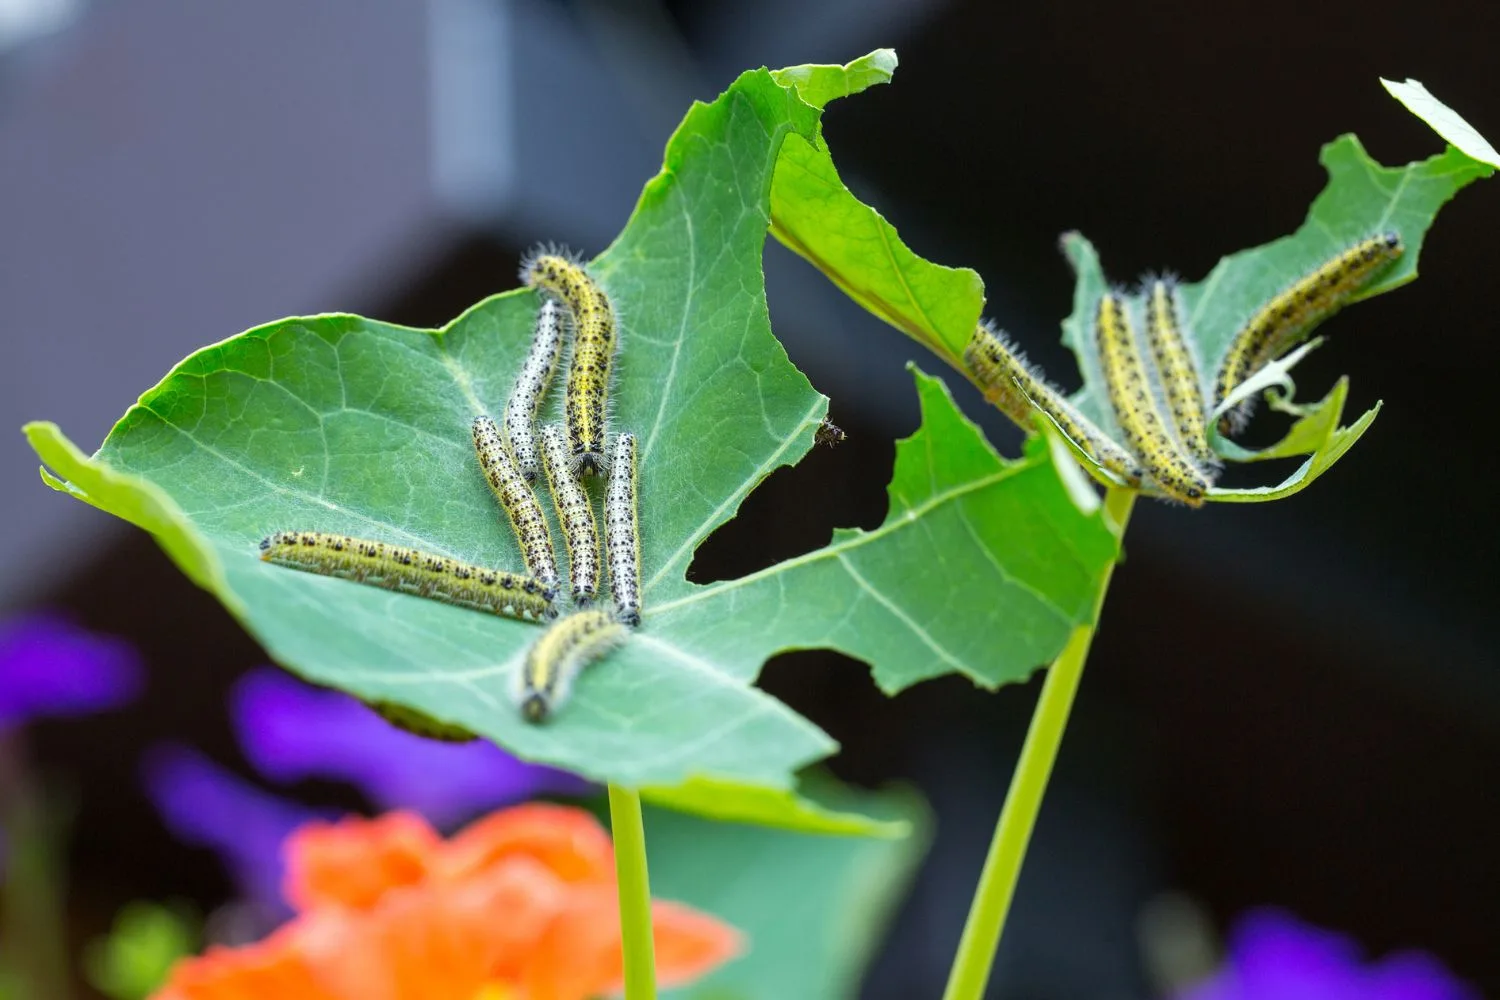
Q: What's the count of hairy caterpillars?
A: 11